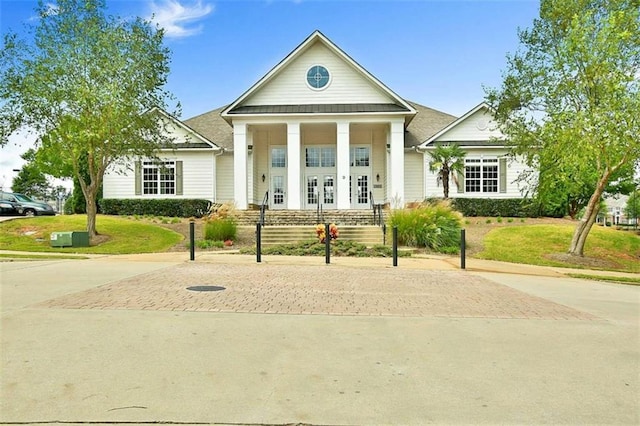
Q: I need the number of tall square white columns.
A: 4